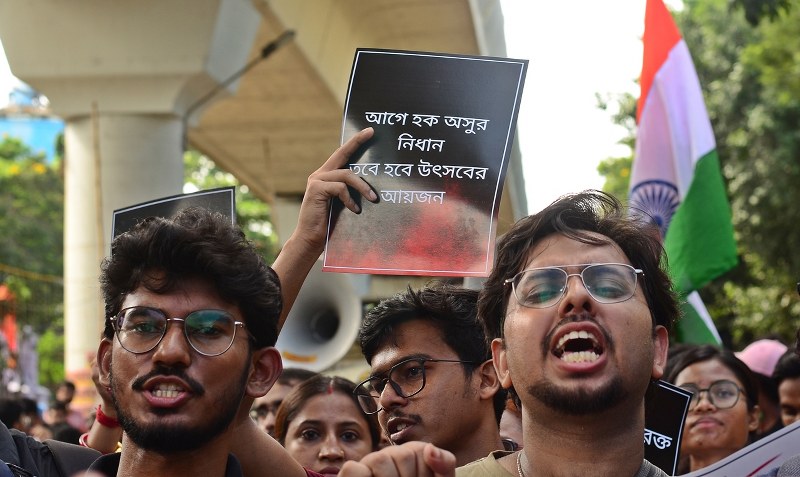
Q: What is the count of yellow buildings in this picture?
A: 0